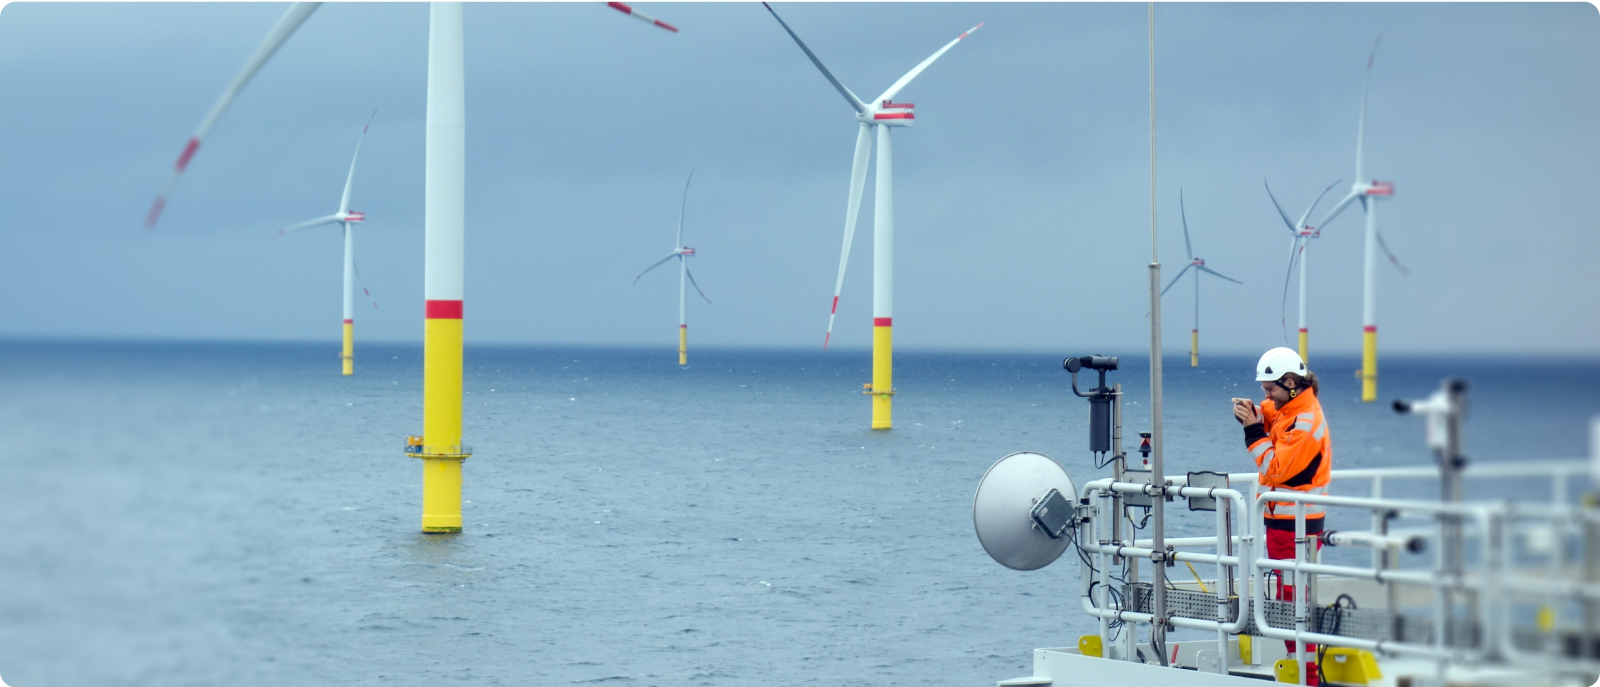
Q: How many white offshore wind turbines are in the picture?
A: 7